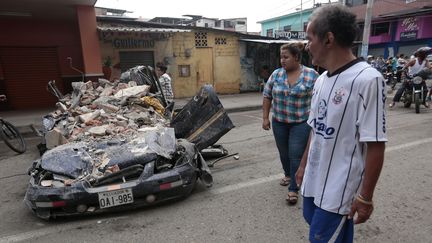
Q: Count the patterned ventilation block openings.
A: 2